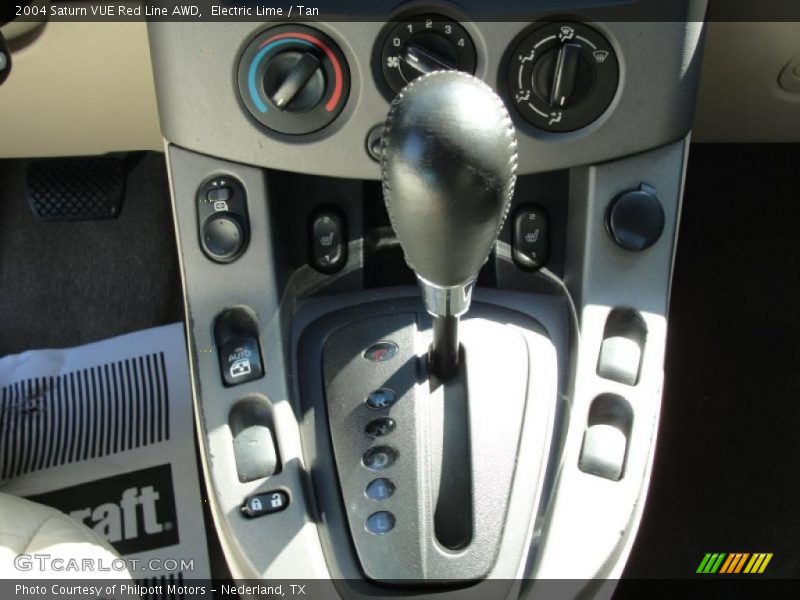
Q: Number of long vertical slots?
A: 1